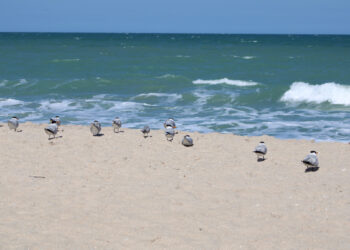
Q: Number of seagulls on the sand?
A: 11